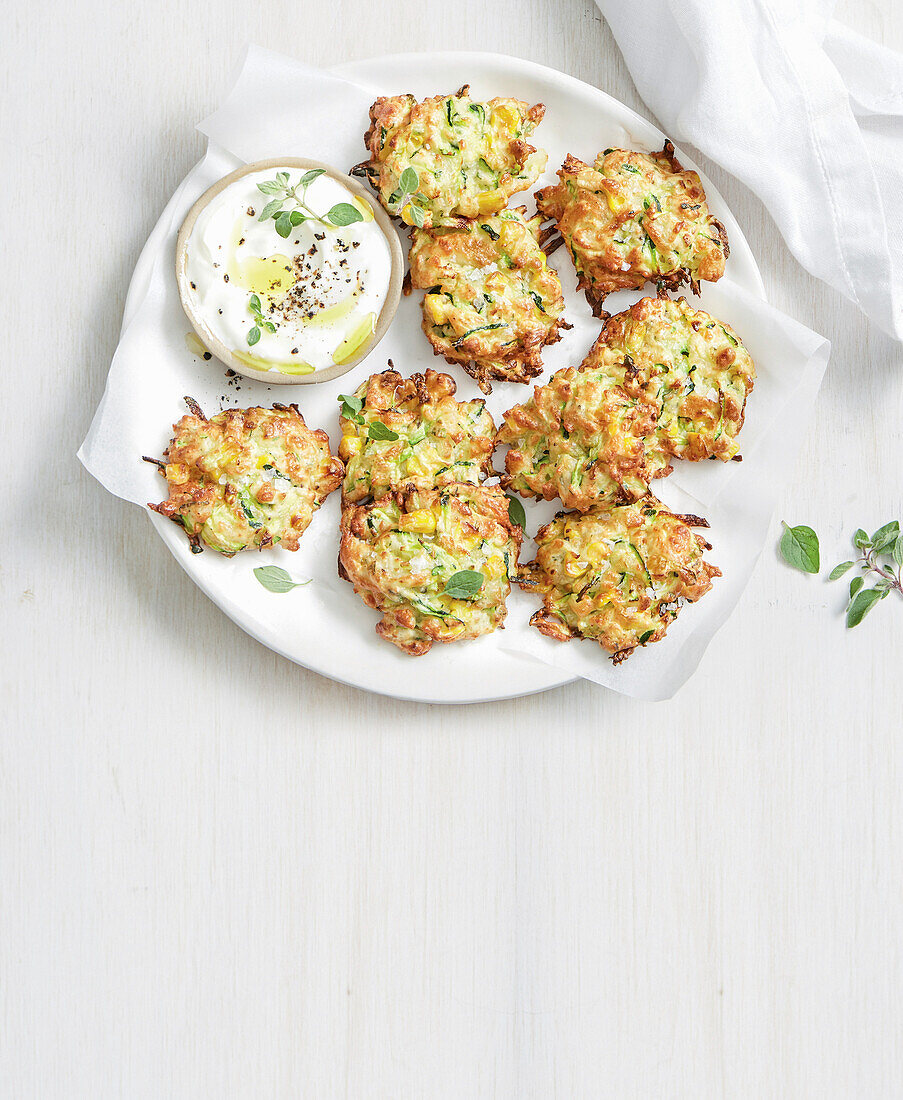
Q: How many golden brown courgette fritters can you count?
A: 9